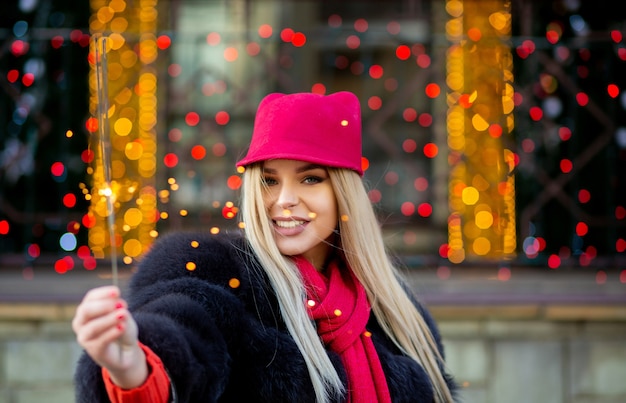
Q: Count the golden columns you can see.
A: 2